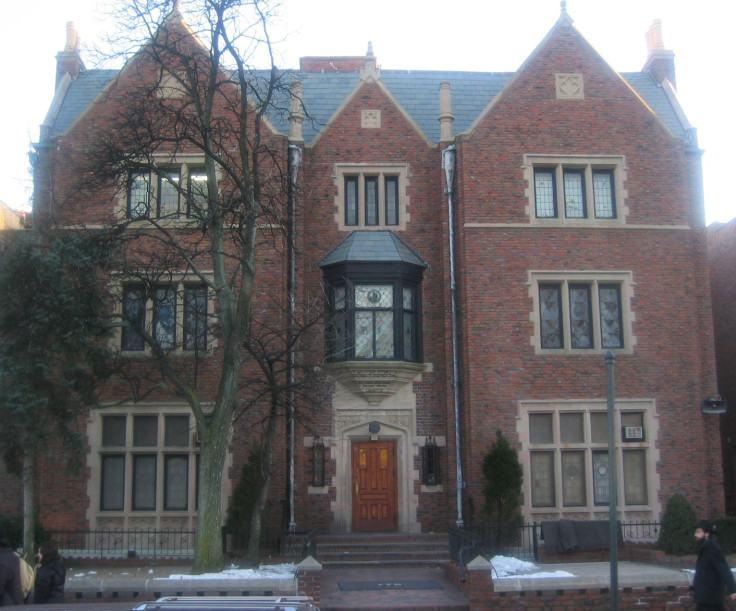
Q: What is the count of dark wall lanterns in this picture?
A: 2